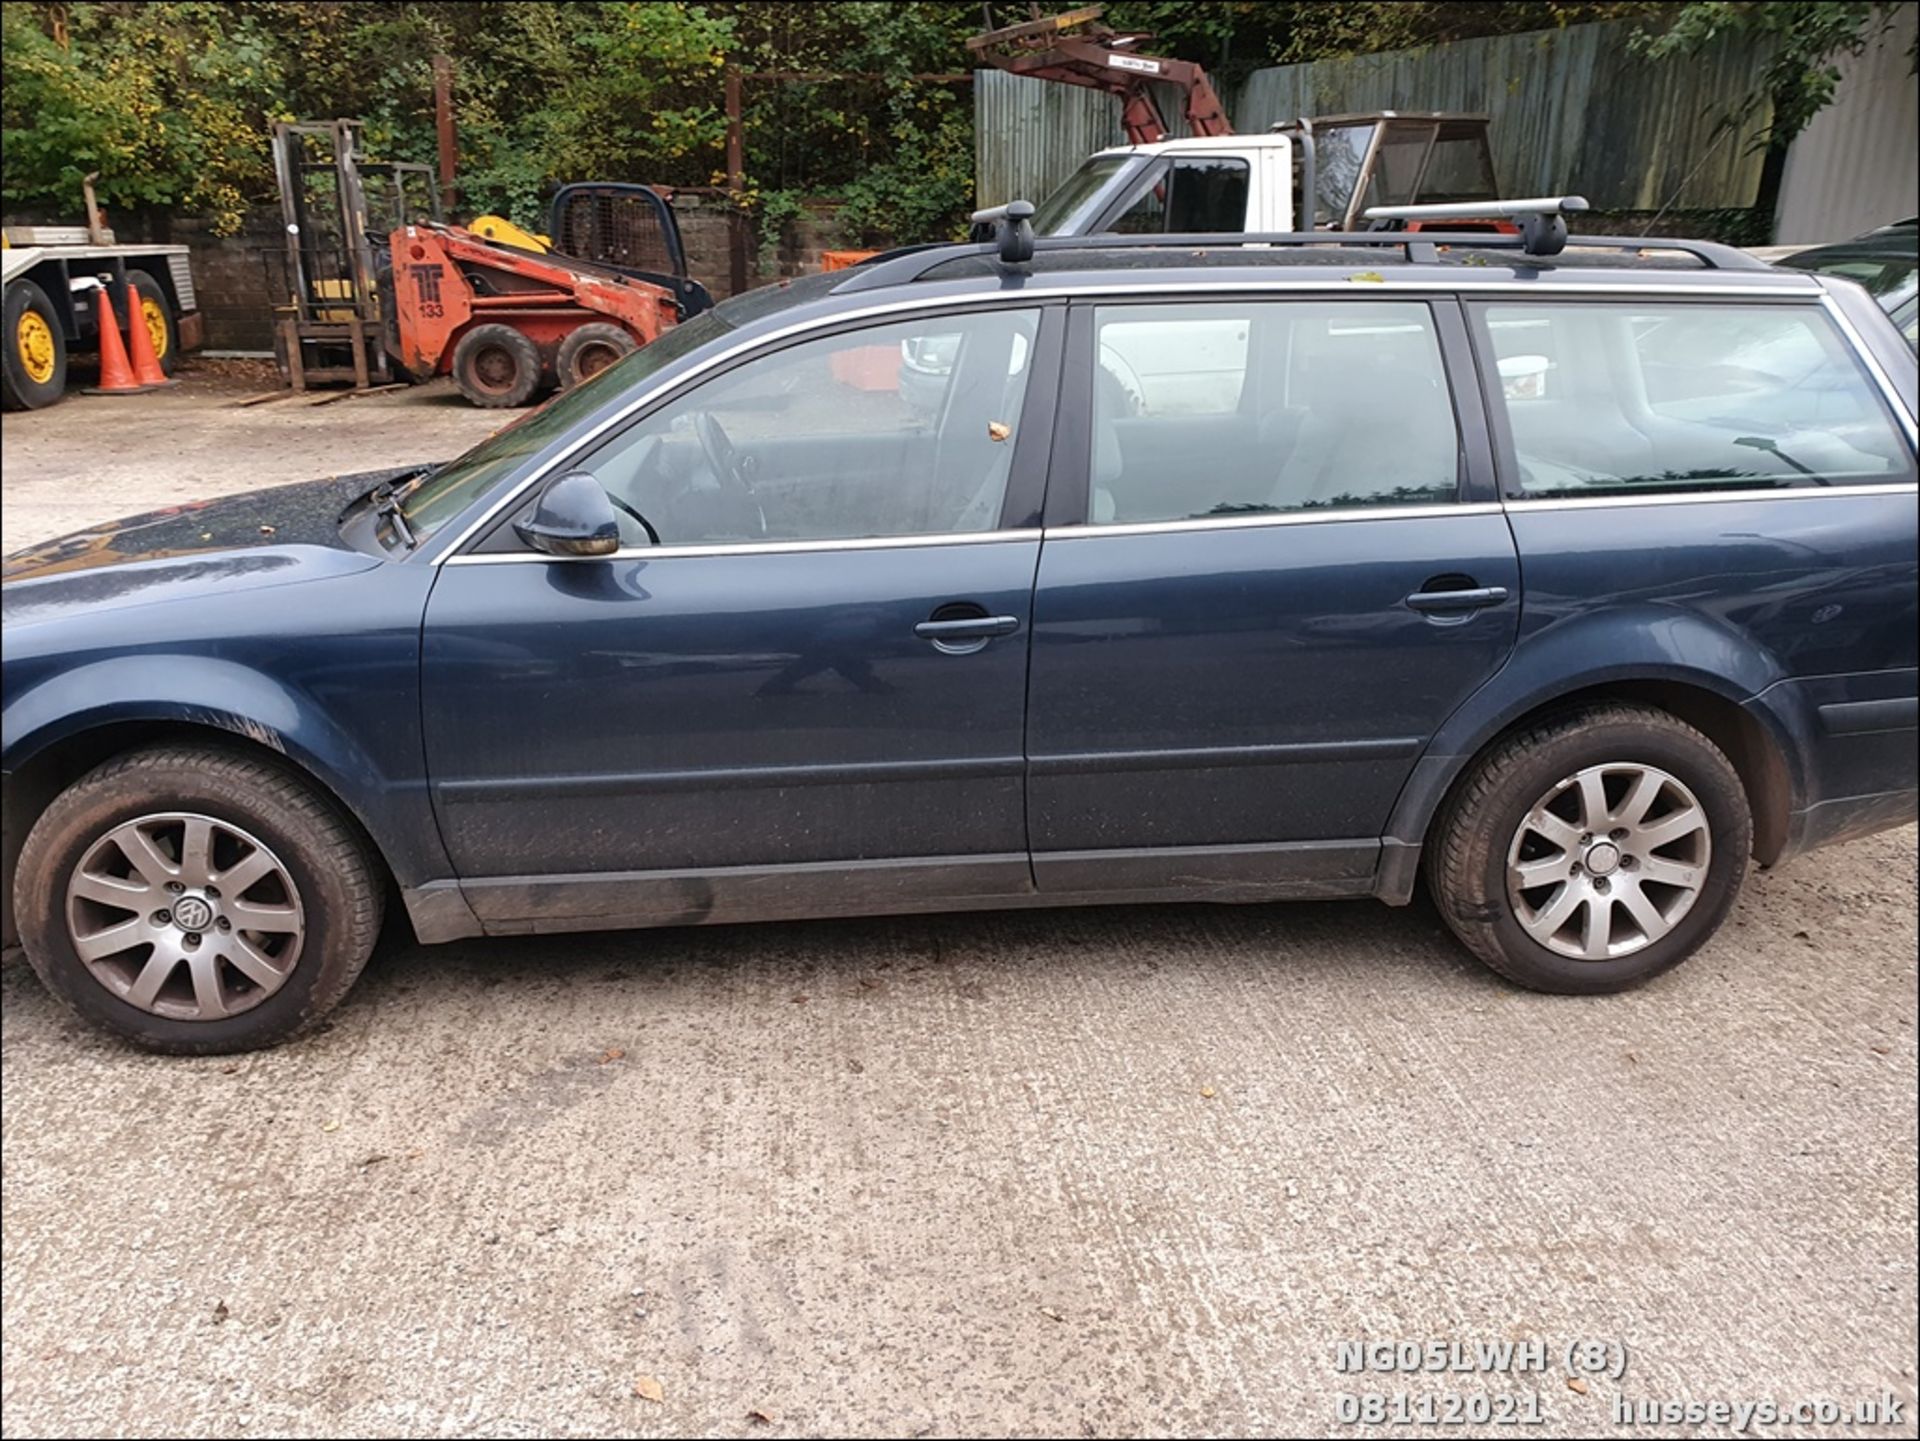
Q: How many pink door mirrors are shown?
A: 0